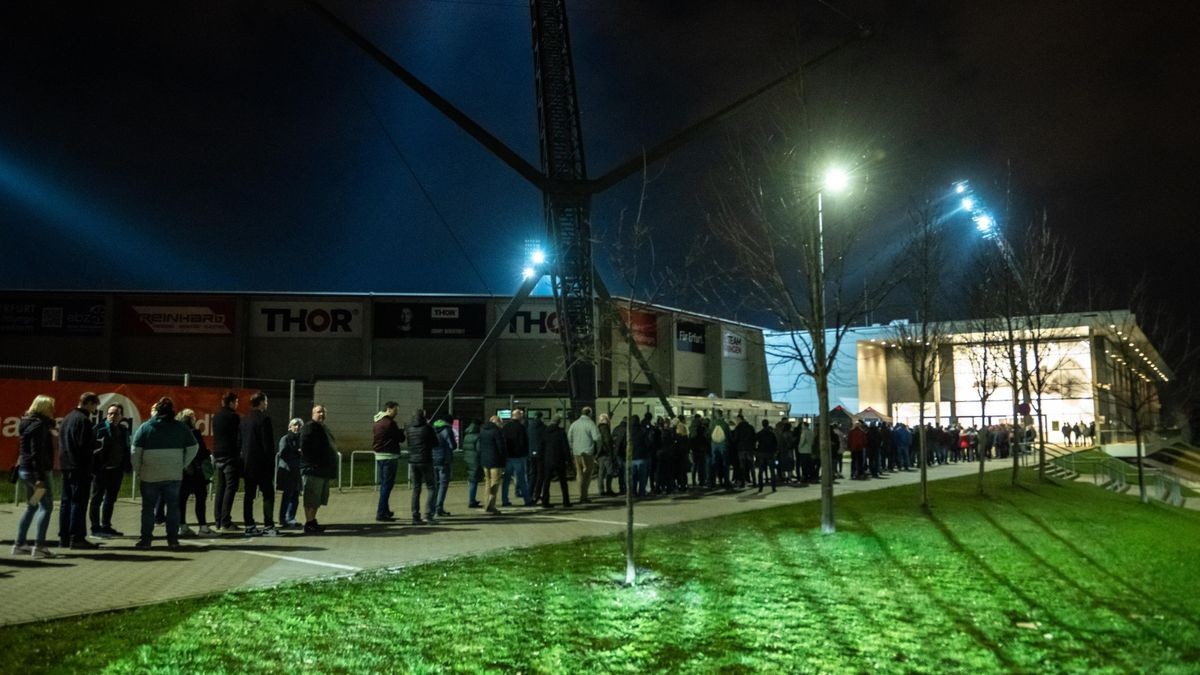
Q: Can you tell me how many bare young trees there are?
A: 7